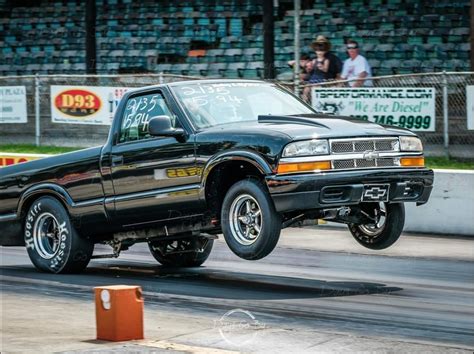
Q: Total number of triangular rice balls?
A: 0